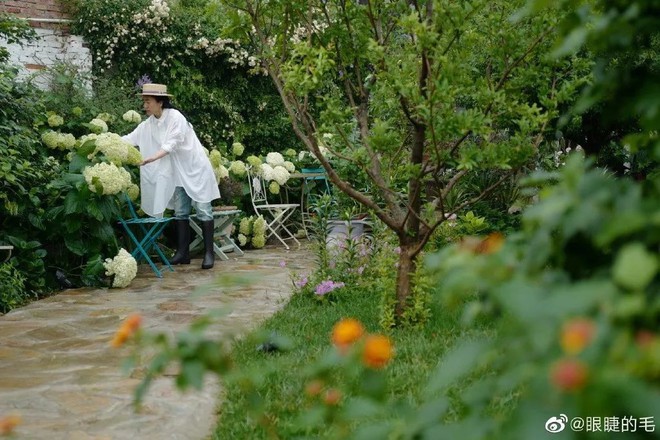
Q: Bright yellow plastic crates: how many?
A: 0